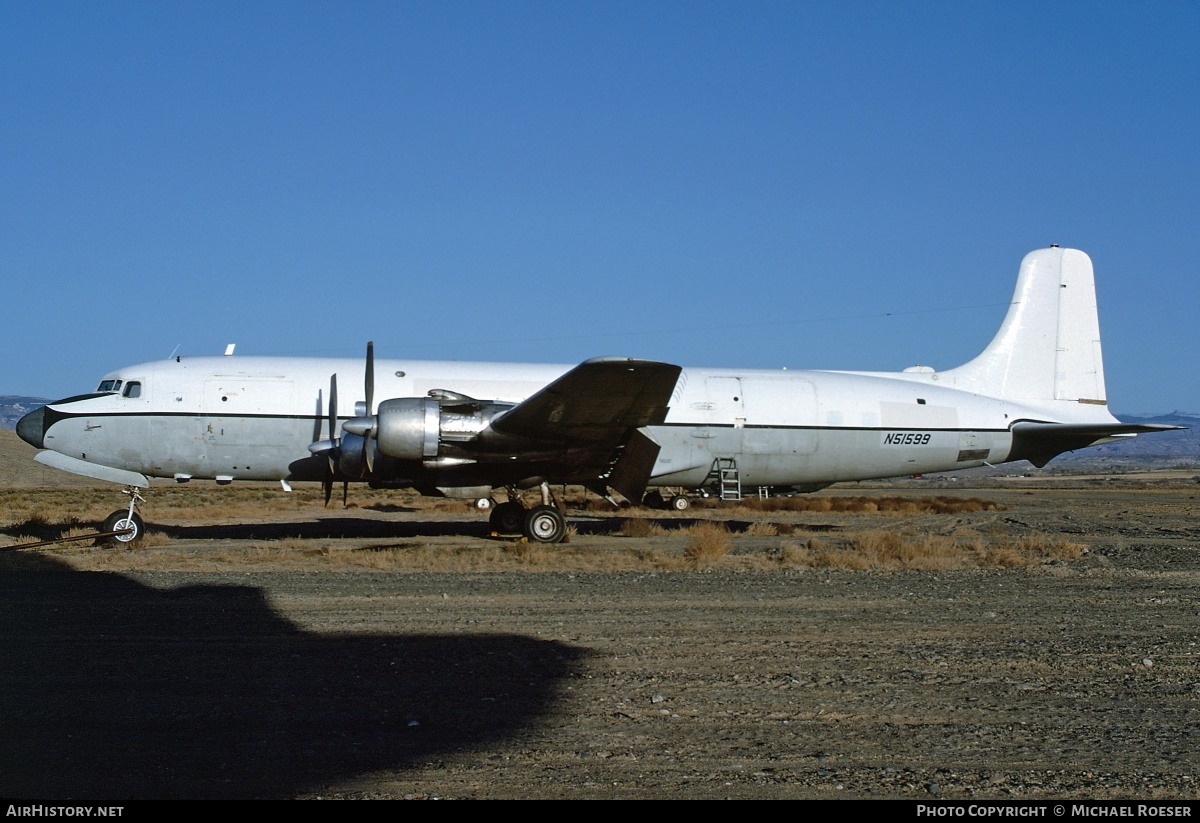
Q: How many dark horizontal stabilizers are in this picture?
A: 1